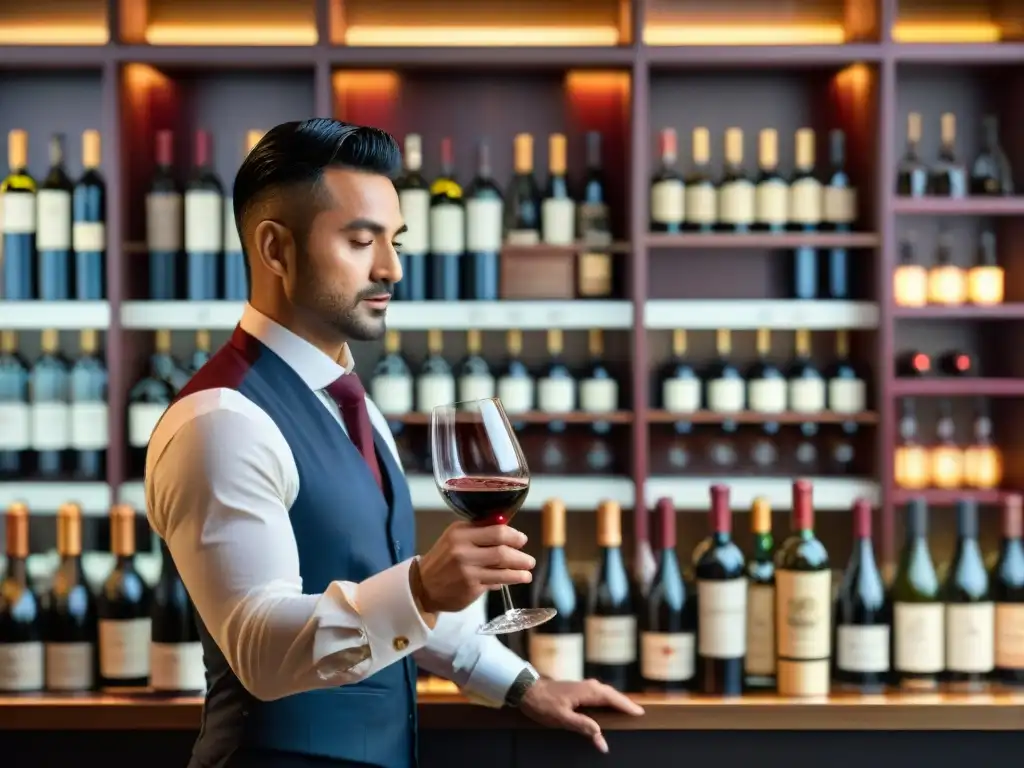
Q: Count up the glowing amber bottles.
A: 6